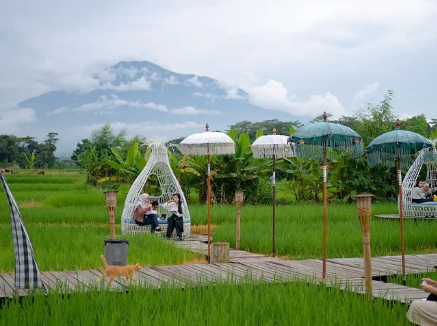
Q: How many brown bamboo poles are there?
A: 3